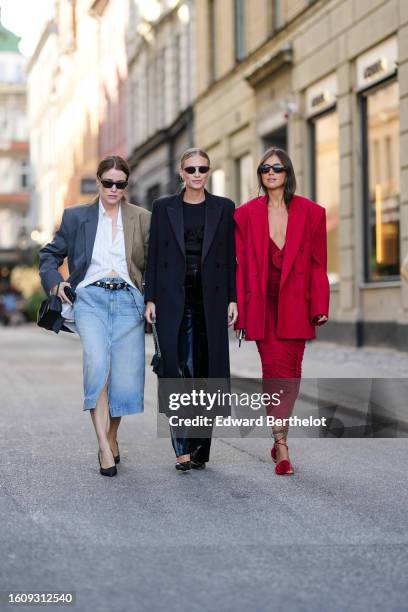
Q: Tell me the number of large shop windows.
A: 2